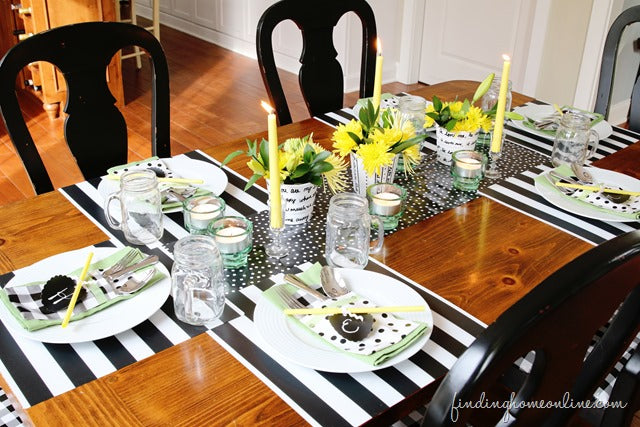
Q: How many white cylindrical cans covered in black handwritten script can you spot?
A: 2